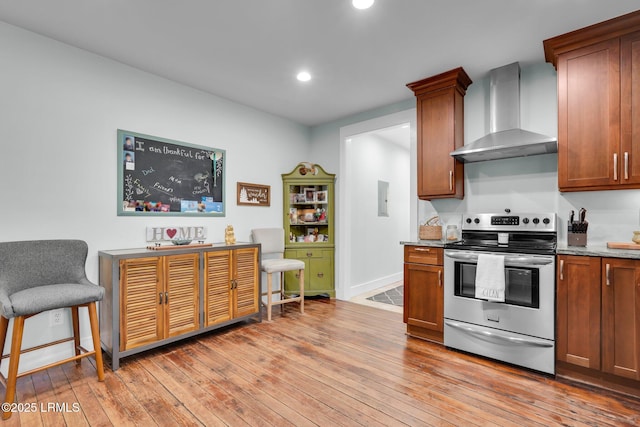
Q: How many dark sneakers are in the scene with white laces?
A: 0